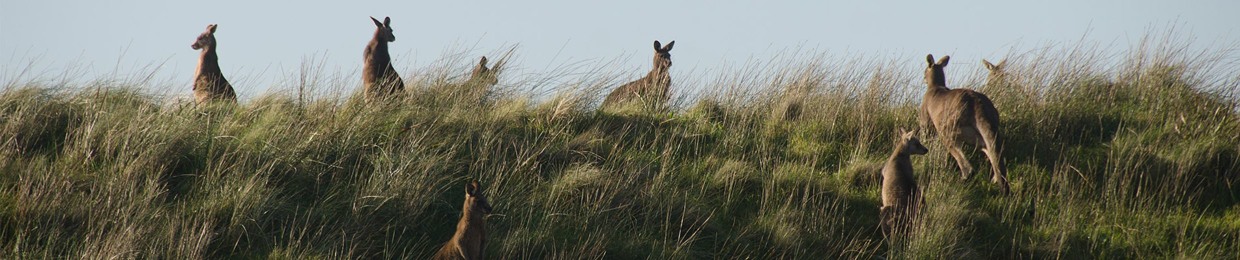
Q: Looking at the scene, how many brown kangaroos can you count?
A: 8